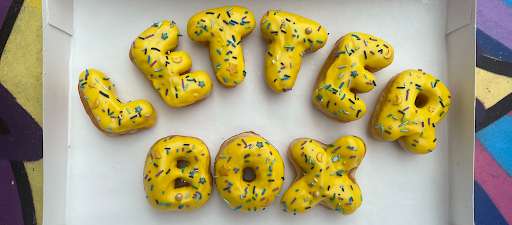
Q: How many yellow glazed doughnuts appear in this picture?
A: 9